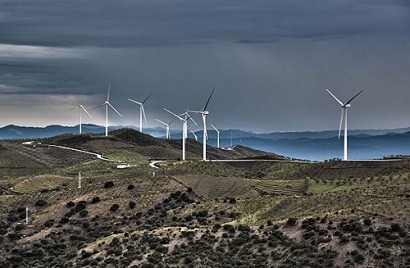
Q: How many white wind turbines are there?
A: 10